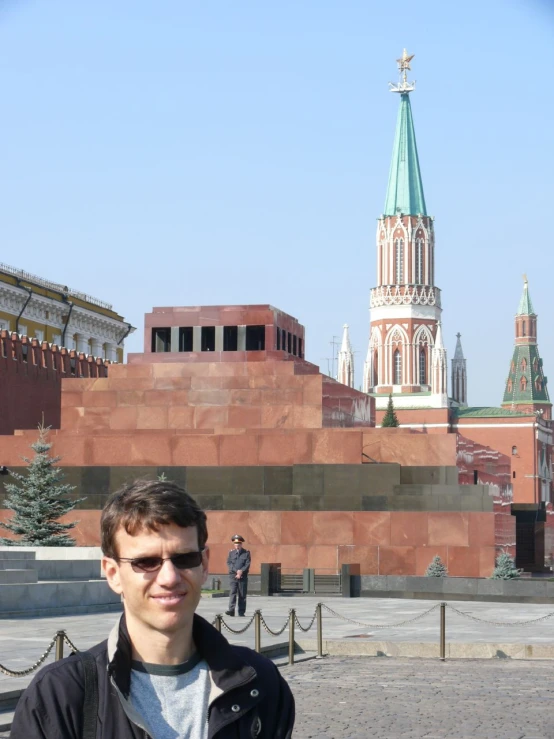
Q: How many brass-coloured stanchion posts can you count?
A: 6